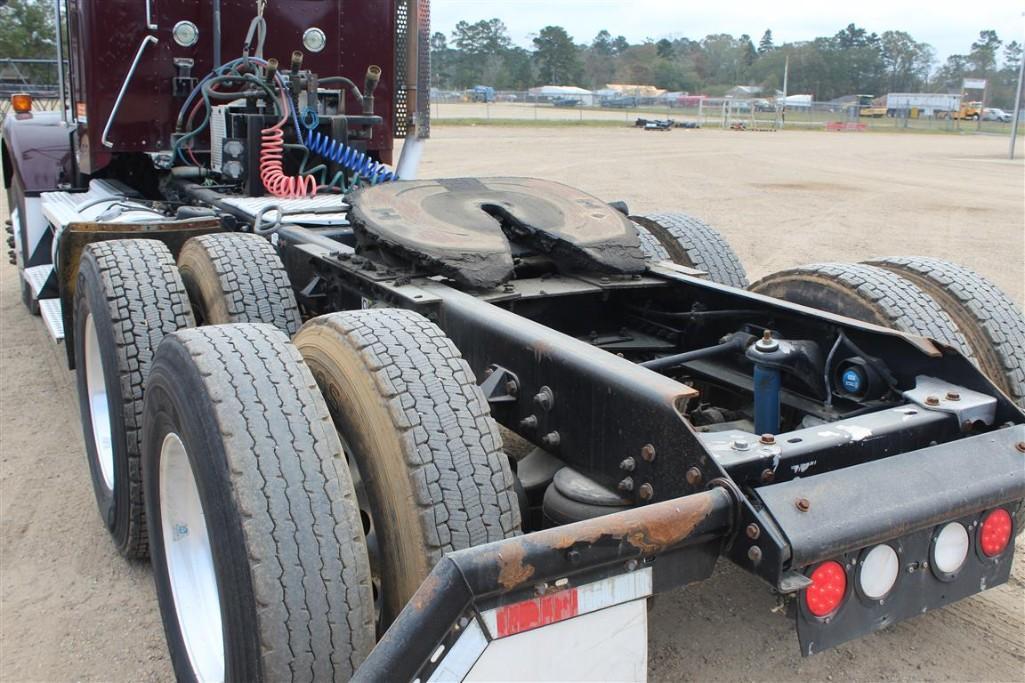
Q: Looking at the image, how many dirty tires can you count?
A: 8